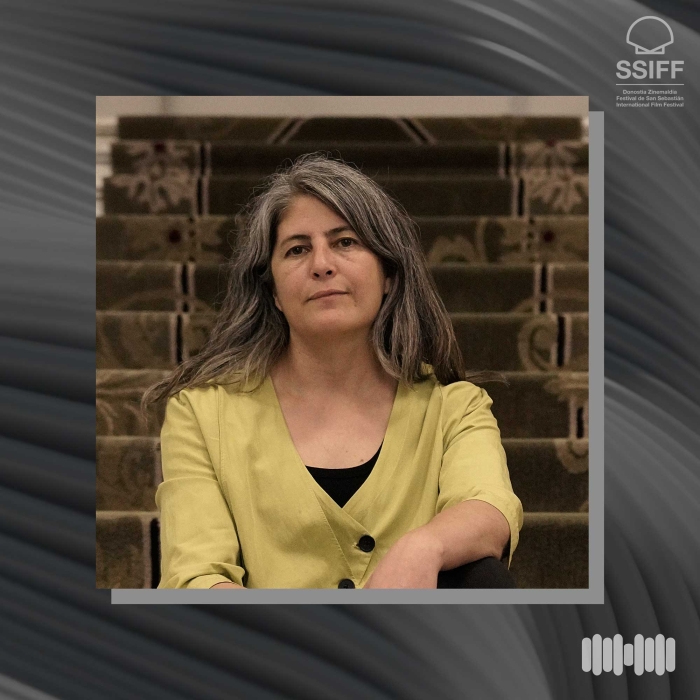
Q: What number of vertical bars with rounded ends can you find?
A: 9